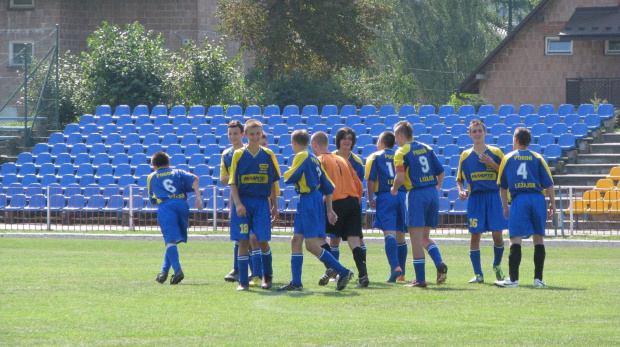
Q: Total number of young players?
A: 11